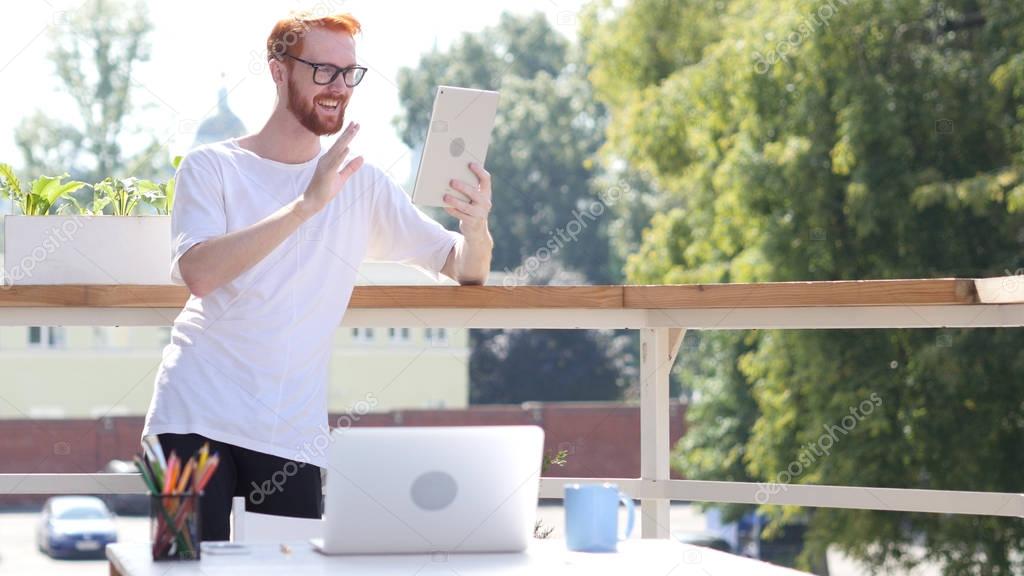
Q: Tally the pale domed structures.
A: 1